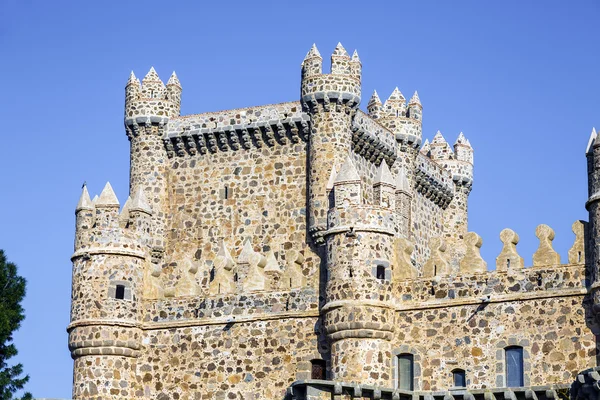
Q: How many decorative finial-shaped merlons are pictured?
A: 11